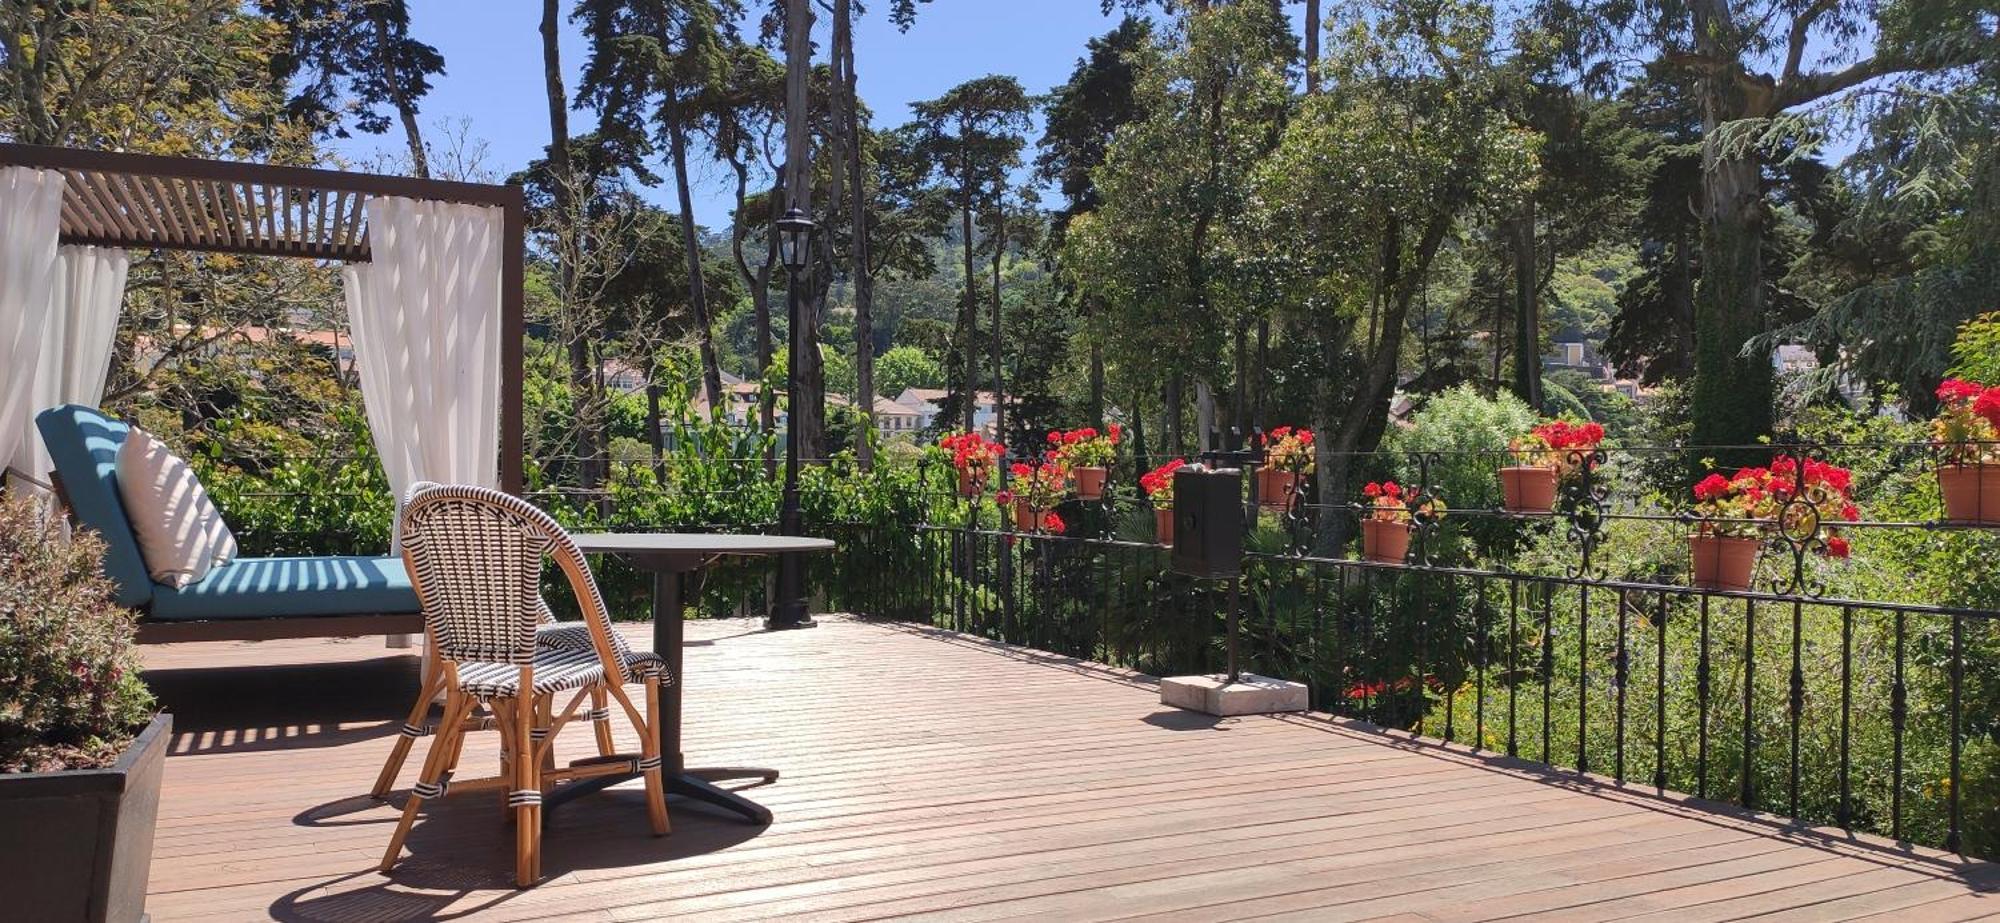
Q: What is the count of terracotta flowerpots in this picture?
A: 9